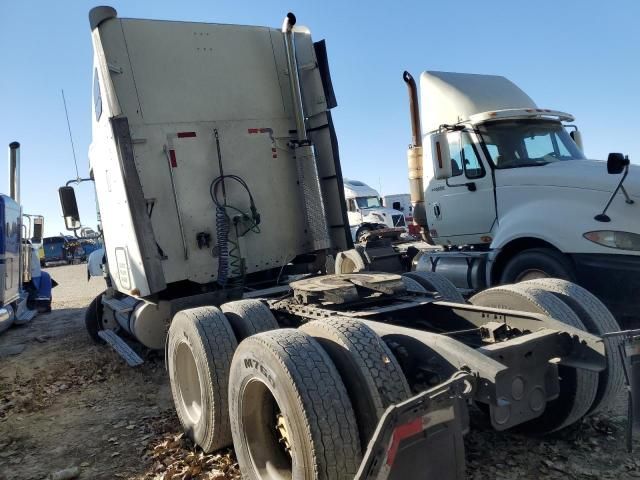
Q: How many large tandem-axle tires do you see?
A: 8